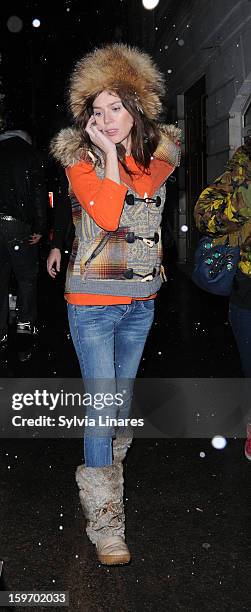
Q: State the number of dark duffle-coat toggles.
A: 3